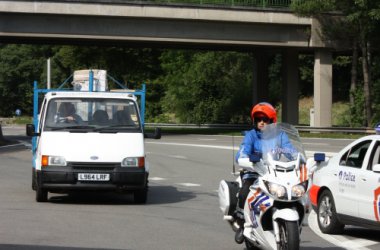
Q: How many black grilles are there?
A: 1